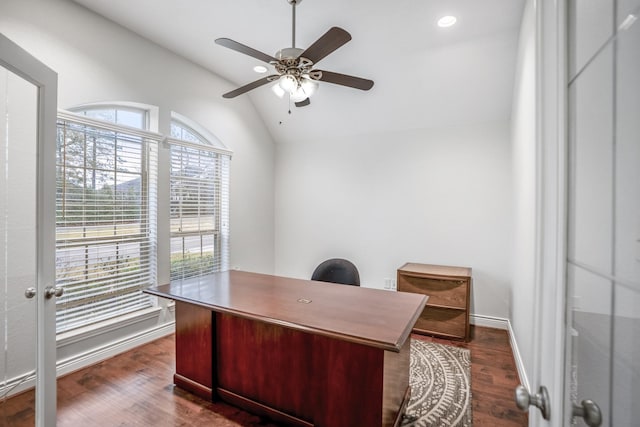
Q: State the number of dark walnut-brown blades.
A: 5